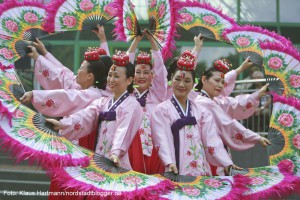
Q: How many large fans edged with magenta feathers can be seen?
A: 14